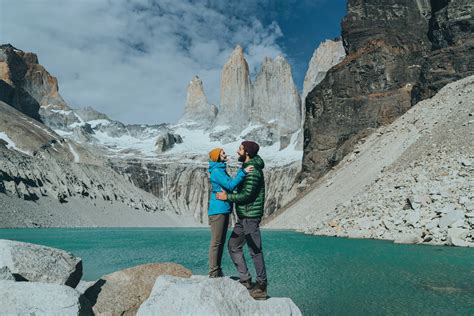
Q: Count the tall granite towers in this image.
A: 3